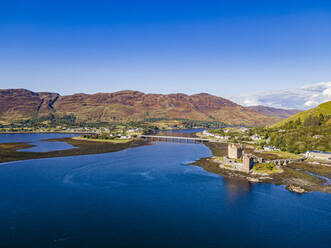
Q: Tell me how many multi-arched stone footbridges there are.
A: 1